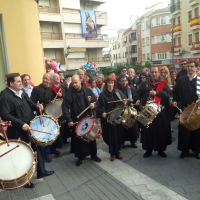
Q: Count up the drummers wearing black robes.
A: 7